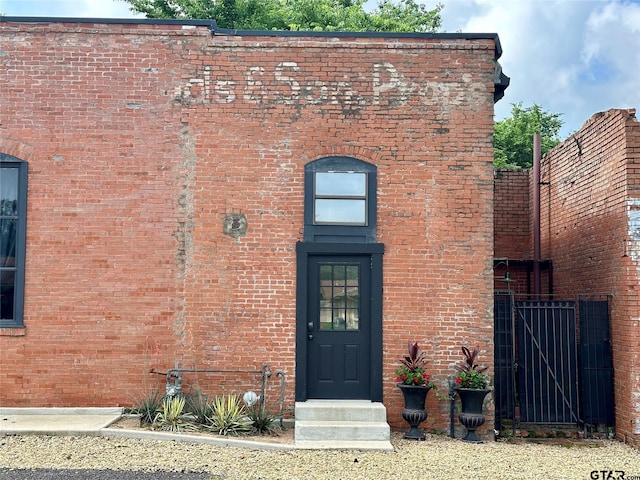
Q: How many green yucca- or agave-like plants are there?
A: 5